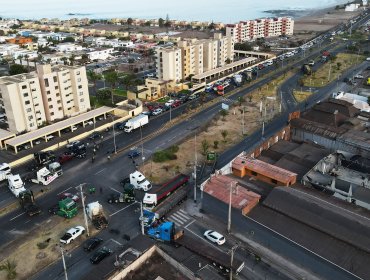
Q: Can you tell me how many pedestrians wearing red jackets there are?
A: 0